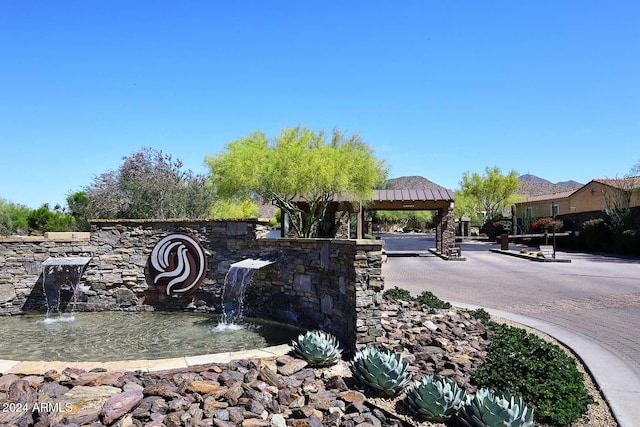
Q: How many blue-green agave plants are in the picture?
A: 4